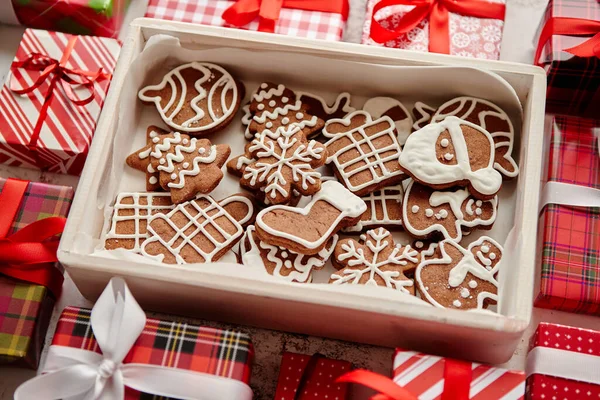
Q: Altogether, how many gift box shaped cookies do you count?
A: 4